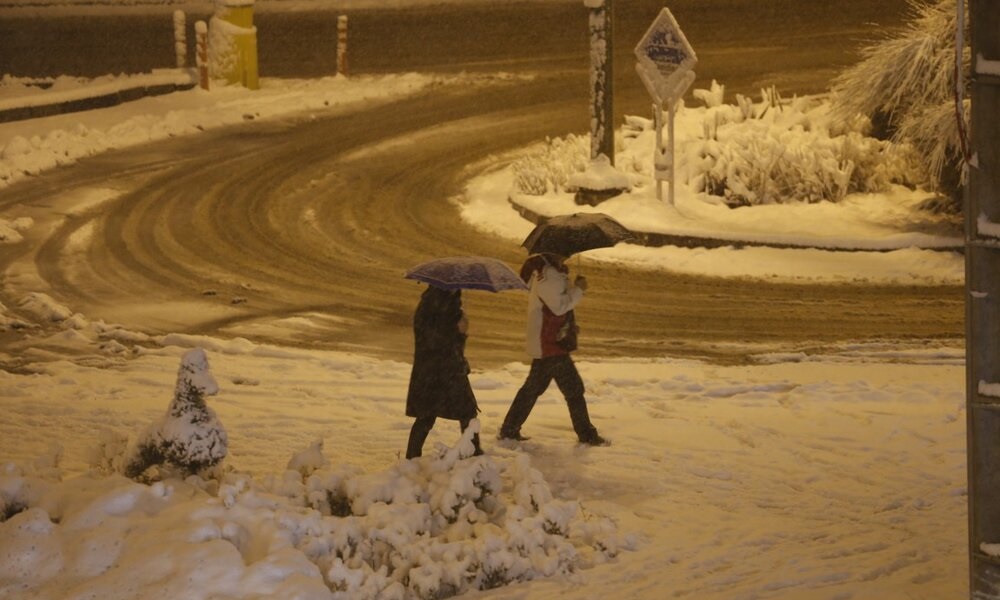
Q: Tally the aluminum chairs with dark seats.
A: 0